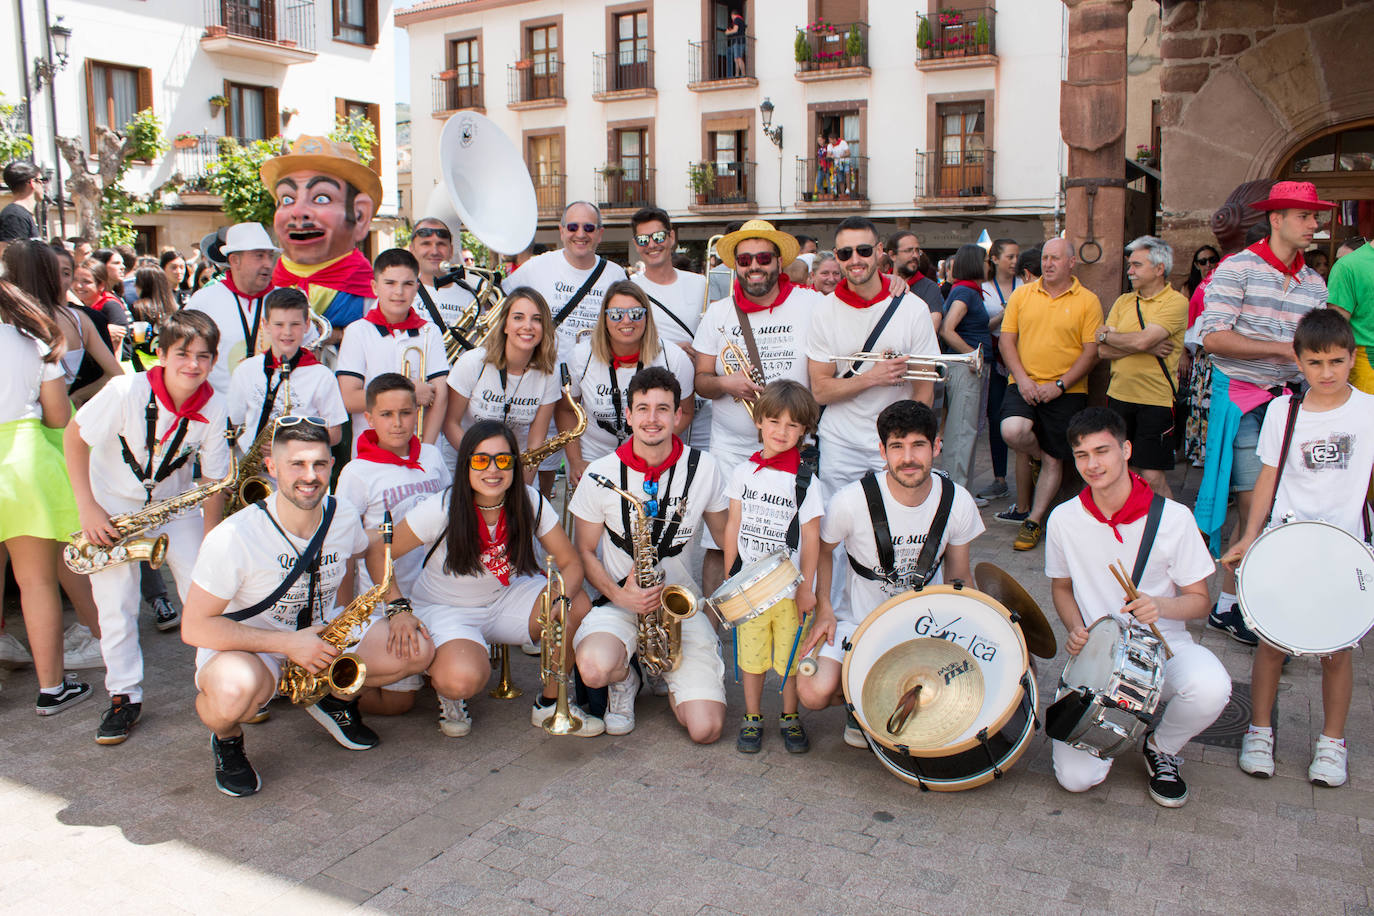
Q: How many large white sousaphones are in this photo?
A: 1